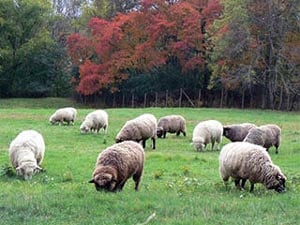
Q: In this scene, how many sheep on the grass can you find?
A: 10